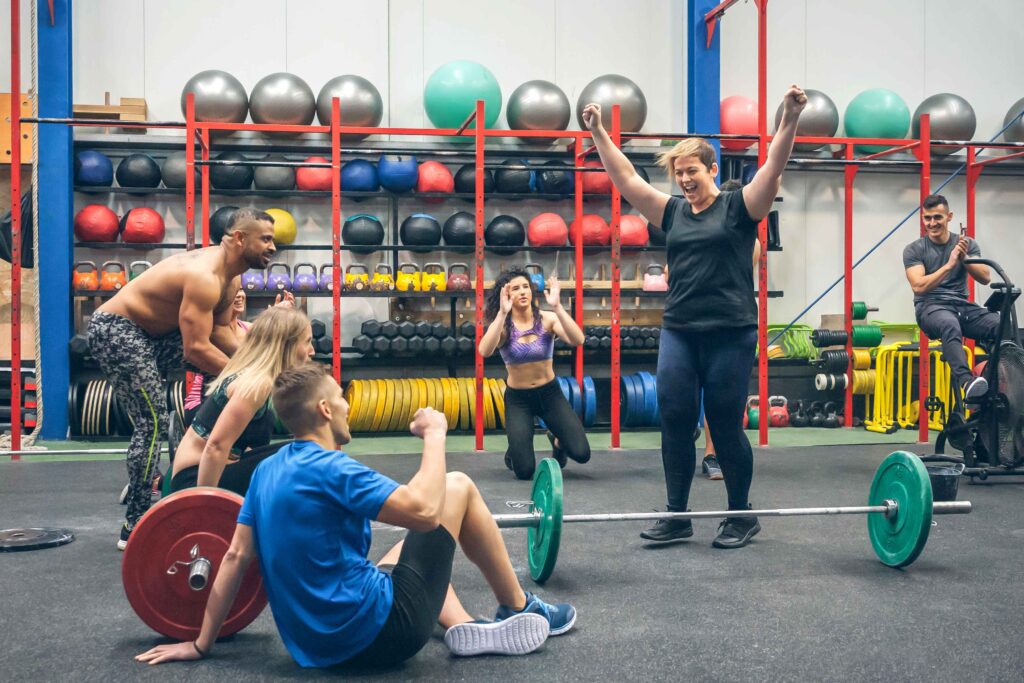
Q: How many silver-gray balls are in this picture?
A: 8